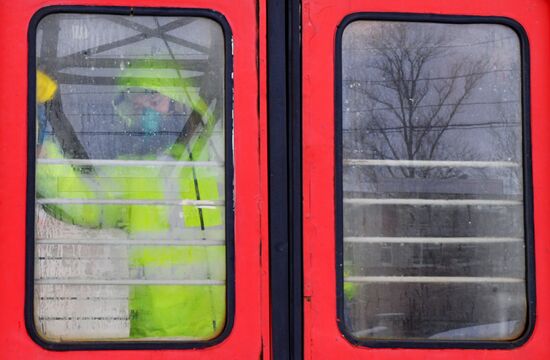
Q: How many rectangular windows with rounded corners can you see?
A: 2